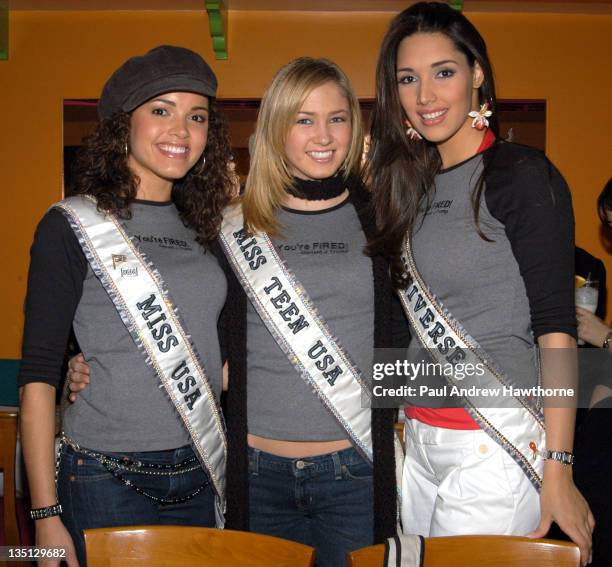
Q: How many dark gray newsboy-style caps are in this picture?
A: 1